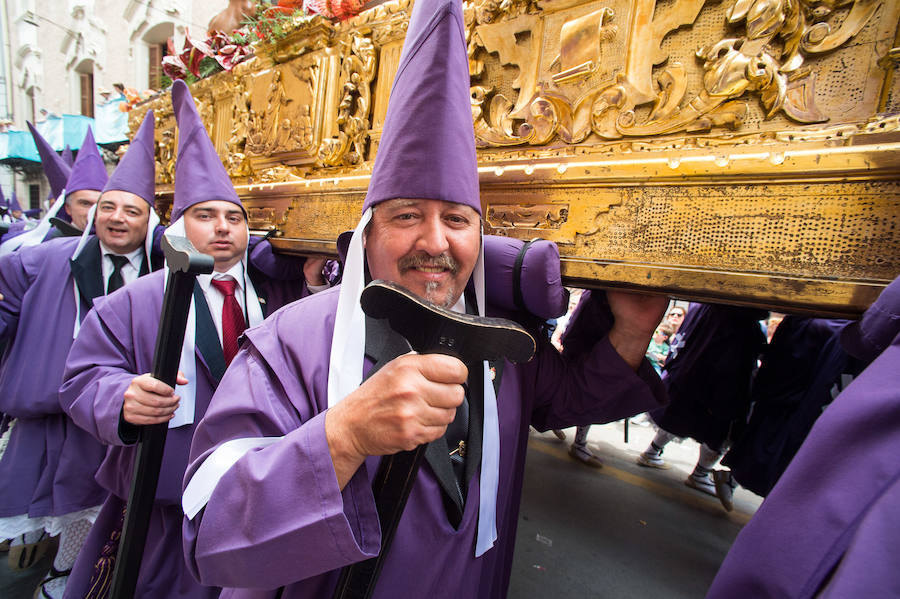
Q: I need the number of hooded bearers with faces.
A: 4